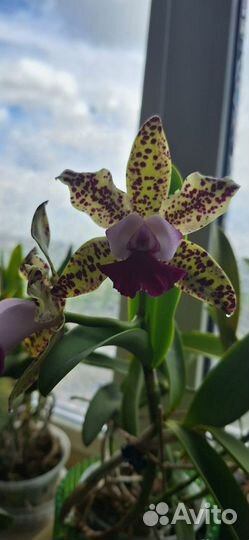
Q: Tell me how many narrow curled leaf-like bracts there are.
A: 1